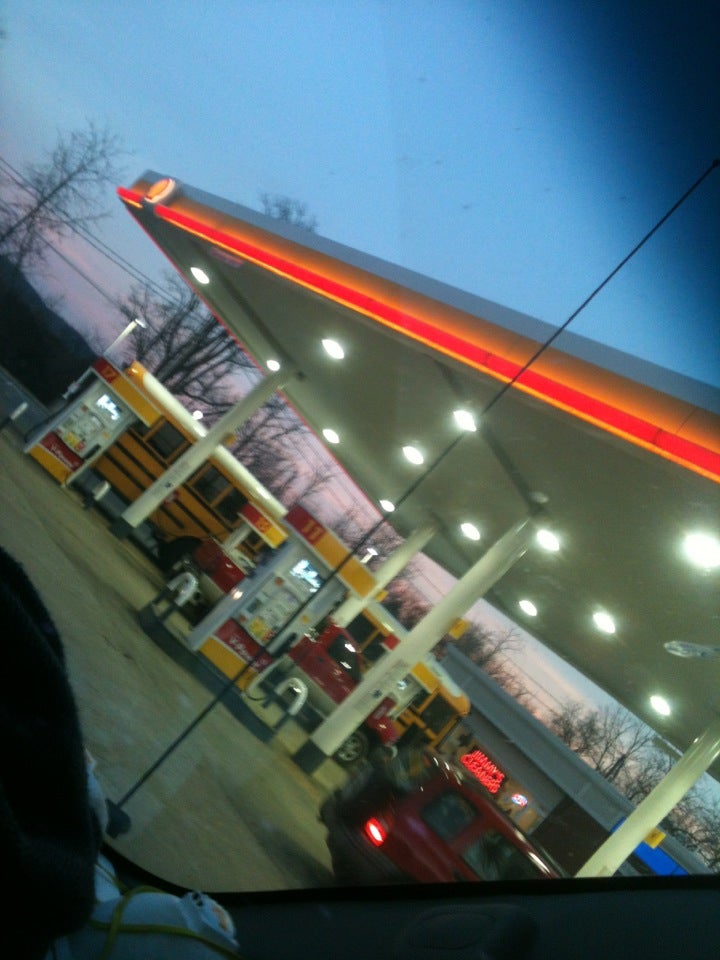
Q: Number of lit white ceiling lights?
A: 13